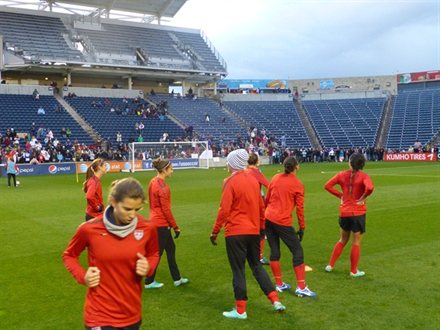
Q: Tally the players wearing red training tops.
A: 7